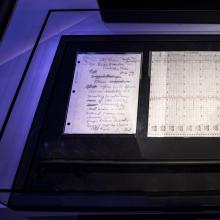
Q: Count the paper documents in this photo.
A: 2